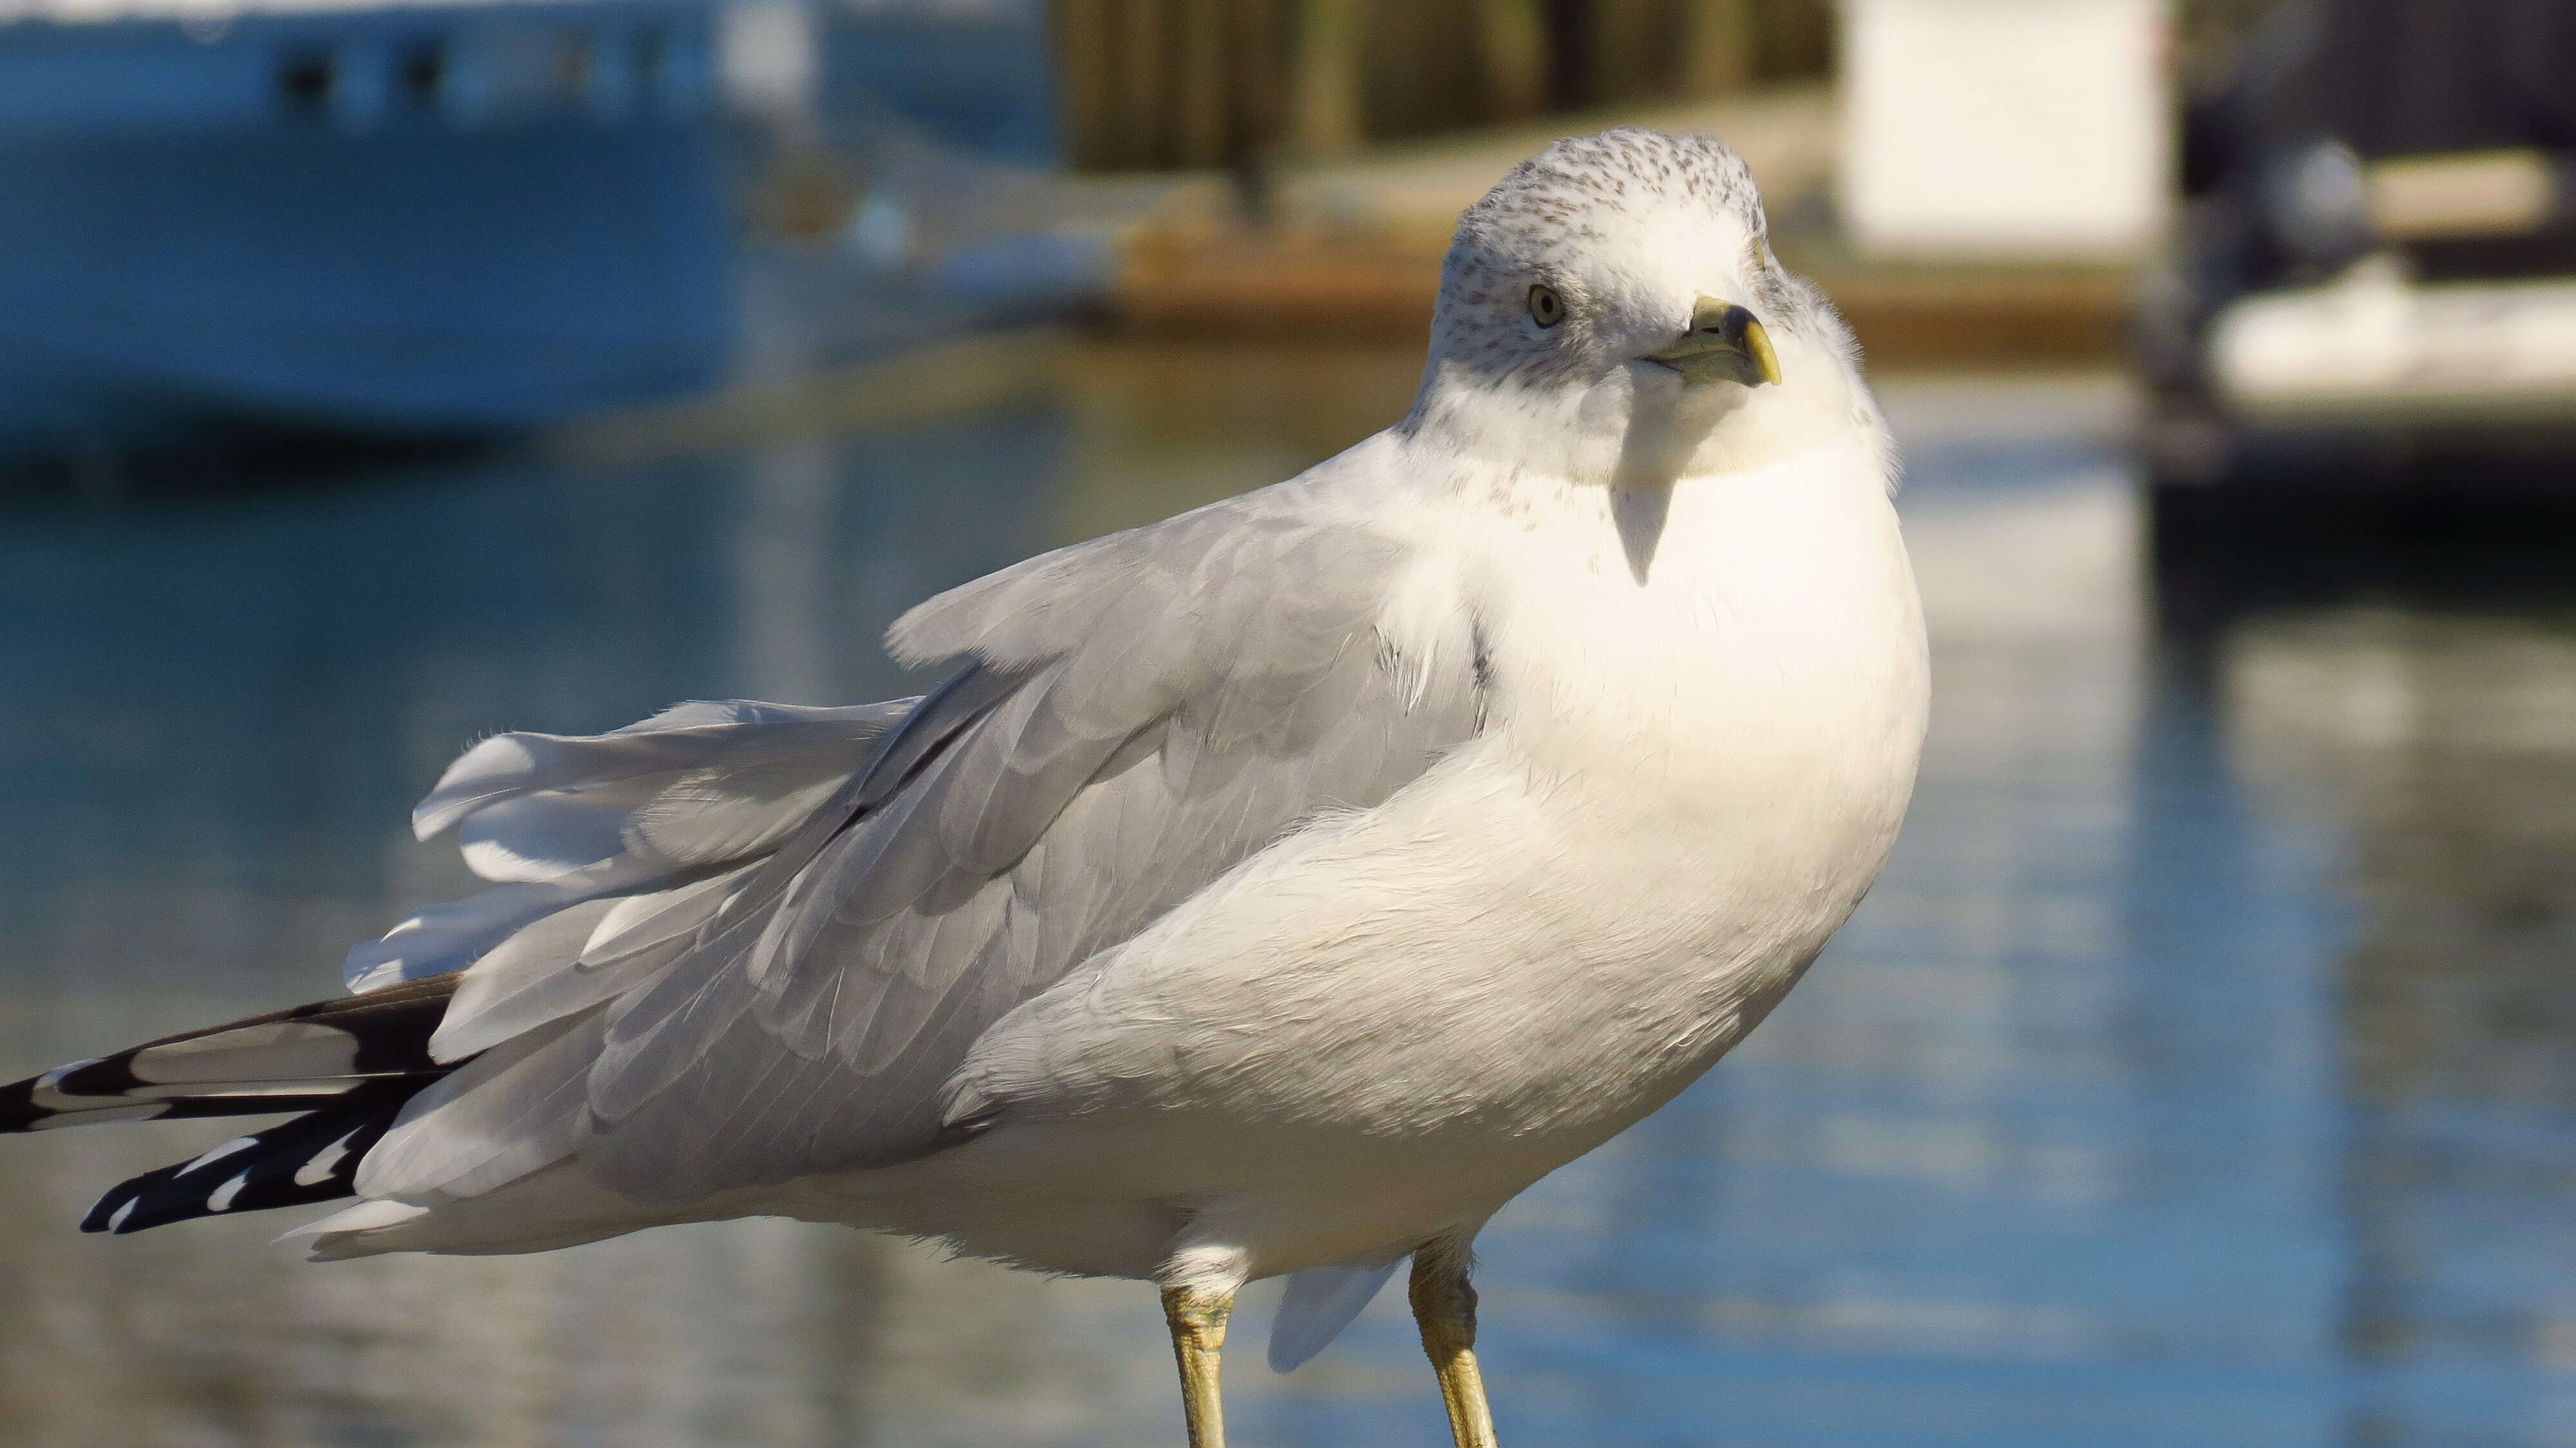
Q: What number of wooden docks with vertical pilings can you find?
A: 1